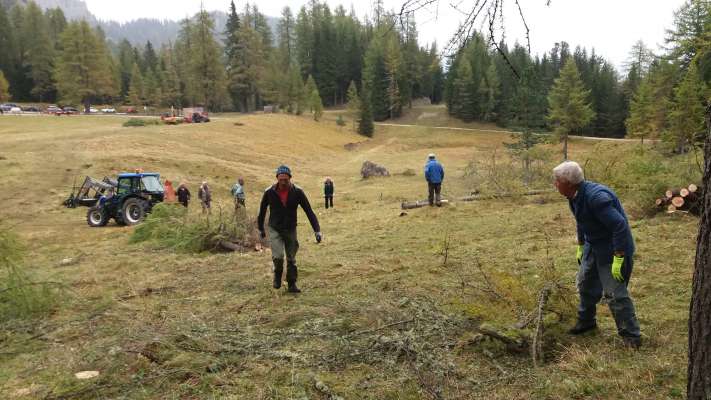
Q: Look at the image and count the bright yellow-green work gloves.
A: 2